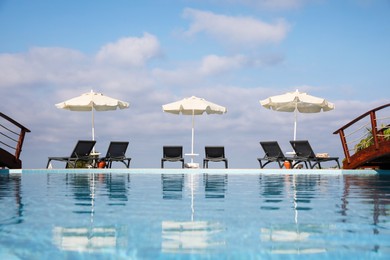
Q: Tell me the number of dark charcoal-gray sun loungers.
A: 6